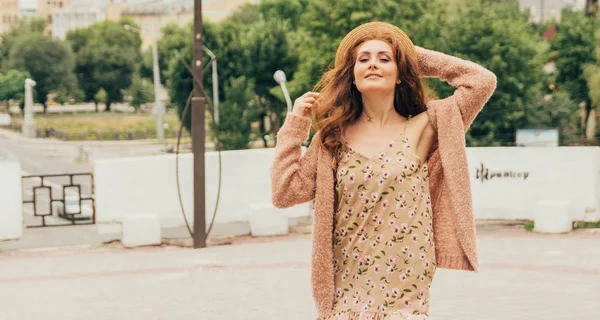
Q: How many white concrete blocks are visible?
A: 3